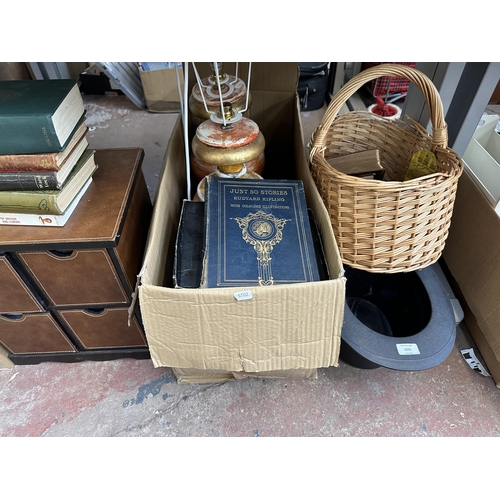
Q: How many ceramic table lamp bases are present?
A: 2